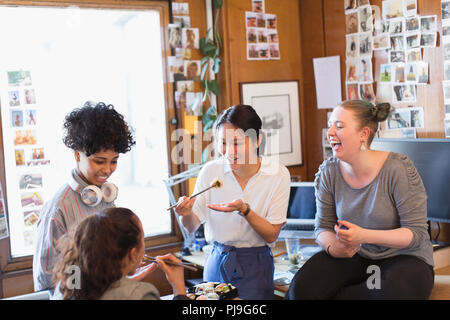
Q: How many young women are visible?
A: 4